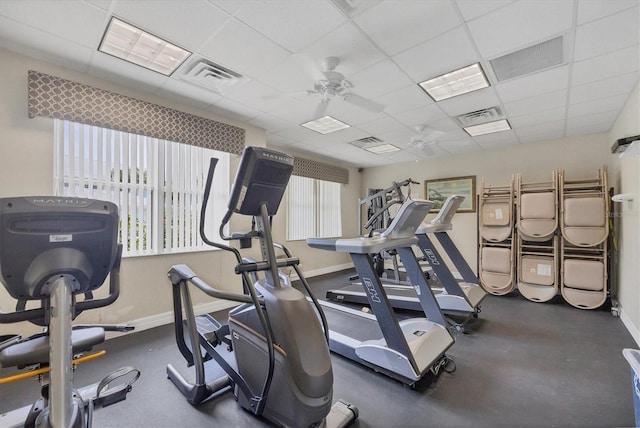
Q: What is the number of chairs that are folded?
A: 6